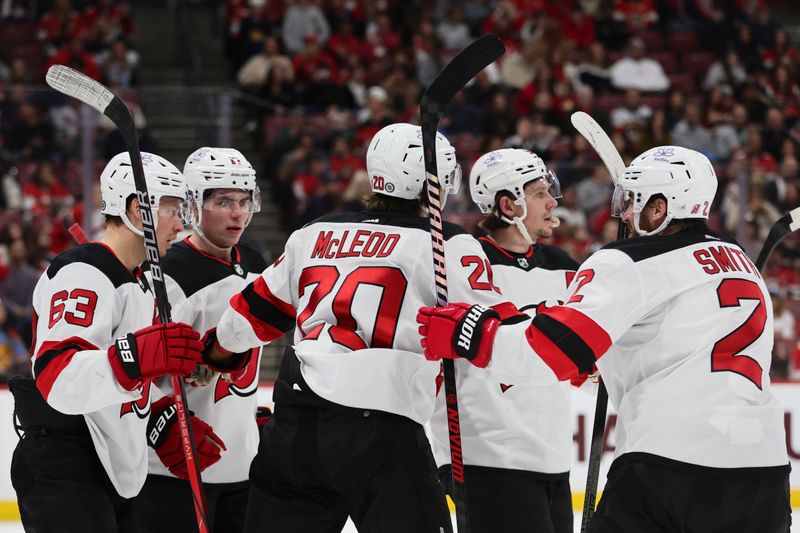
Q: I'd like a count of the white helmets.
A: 5